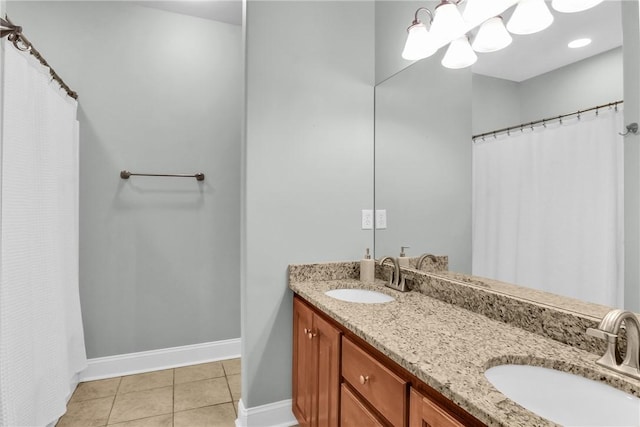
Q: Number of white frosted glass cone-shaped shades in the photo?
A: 7